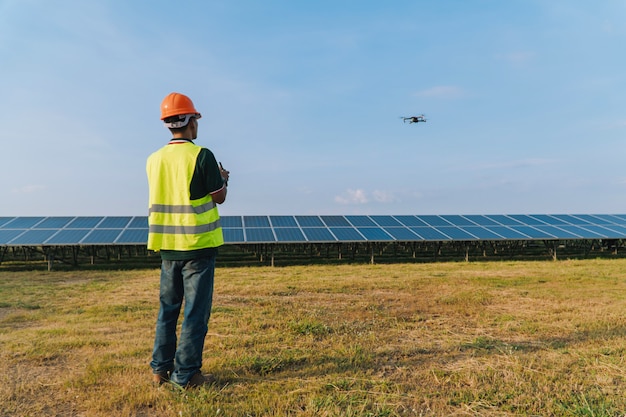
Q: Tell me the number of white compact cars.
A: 0